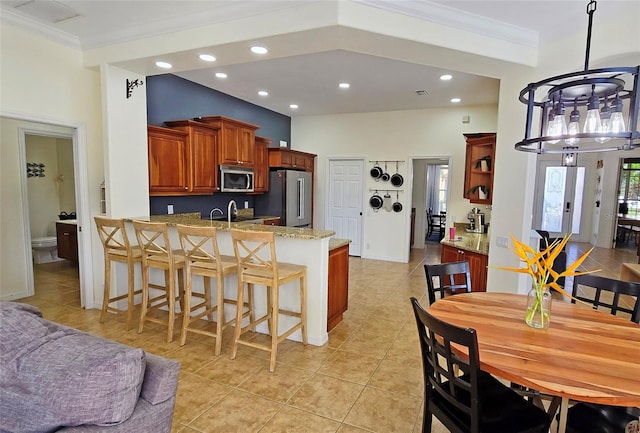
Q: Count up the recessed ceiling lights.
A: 9